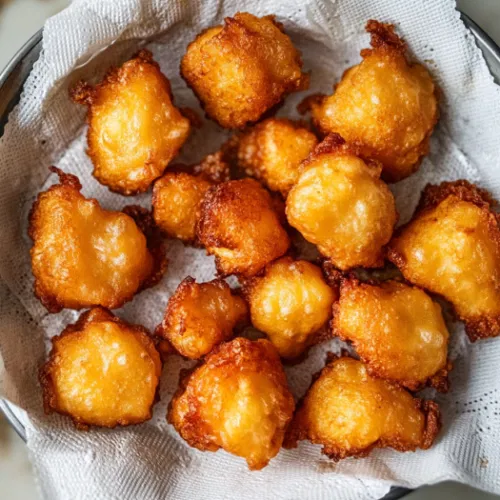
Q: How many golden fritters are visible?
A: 15